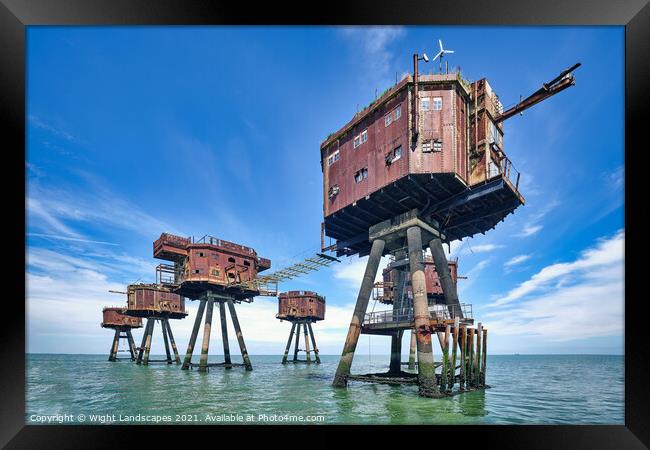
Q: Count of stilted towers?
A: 6